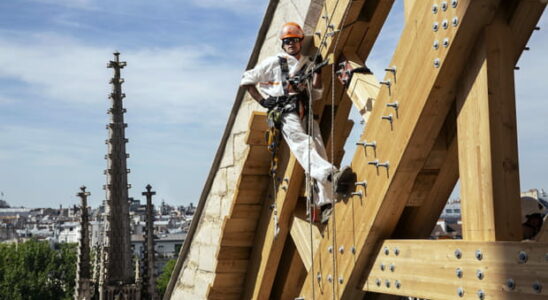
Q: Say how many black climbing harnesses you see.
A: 1